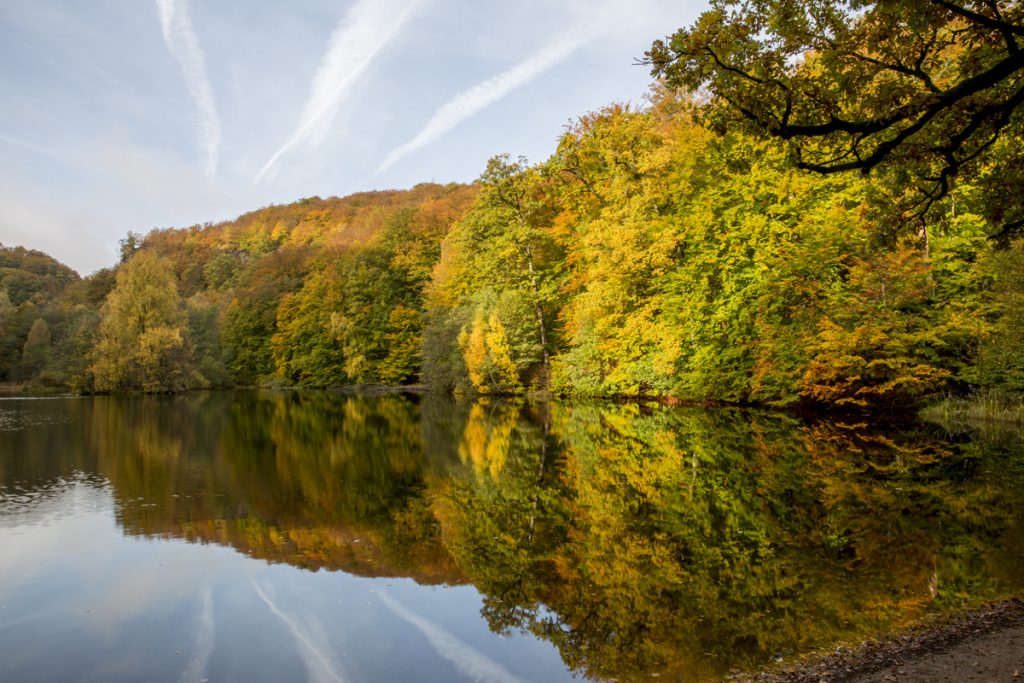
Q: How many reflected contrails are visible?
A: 3